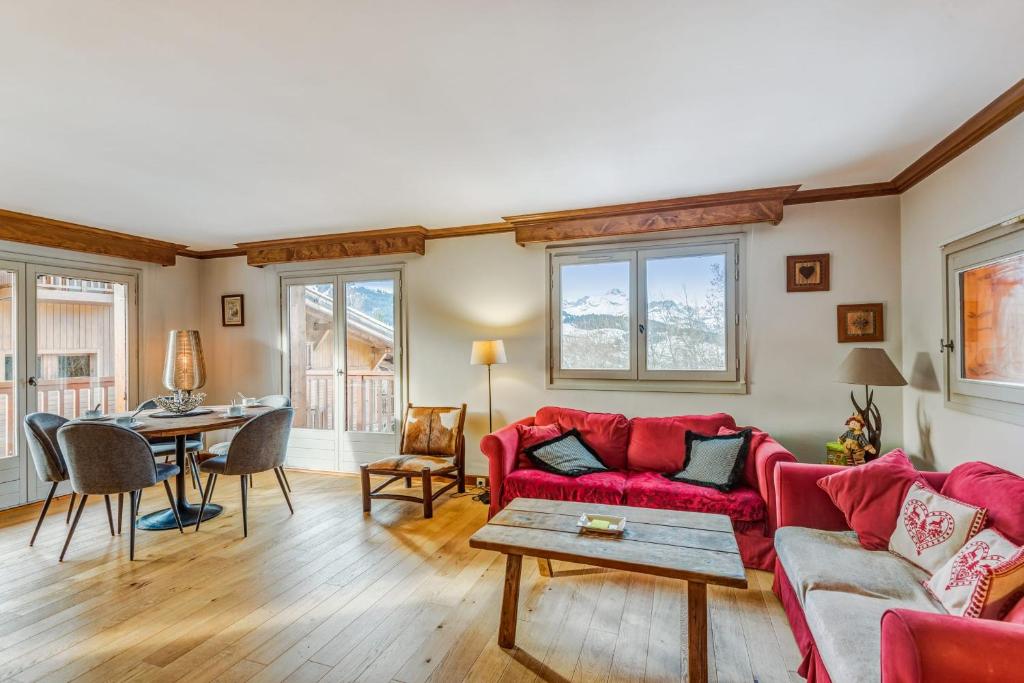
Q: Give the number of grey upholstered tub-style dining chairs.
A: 5